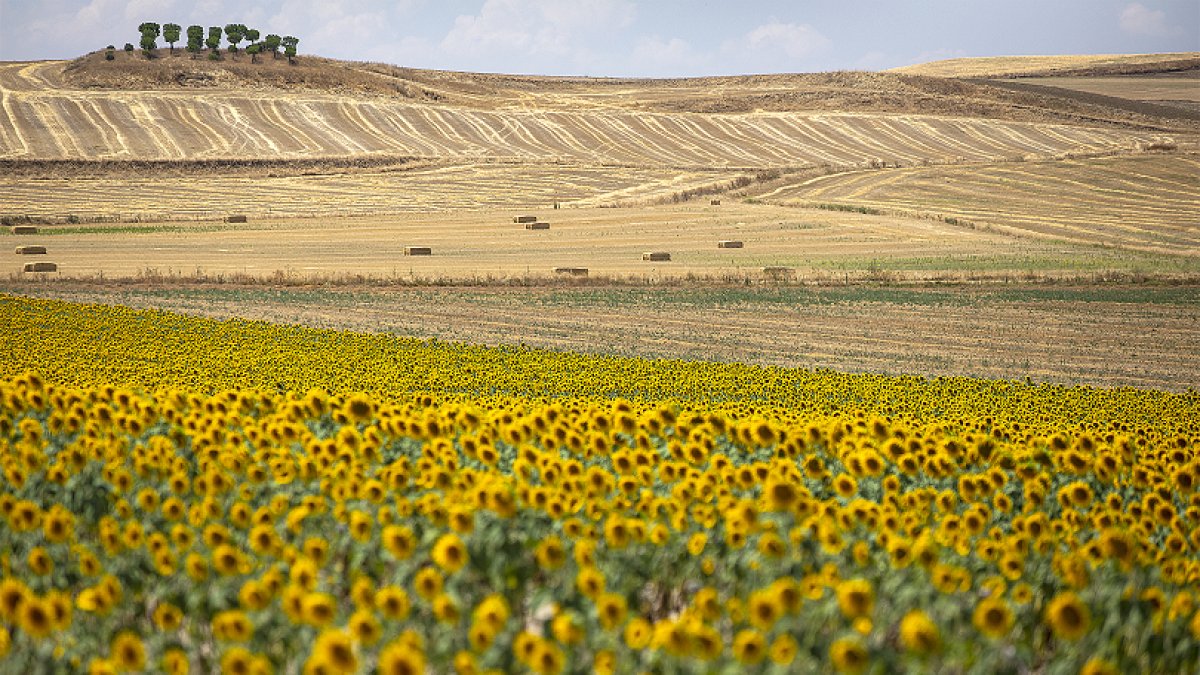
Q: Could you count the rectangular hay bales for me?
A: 12